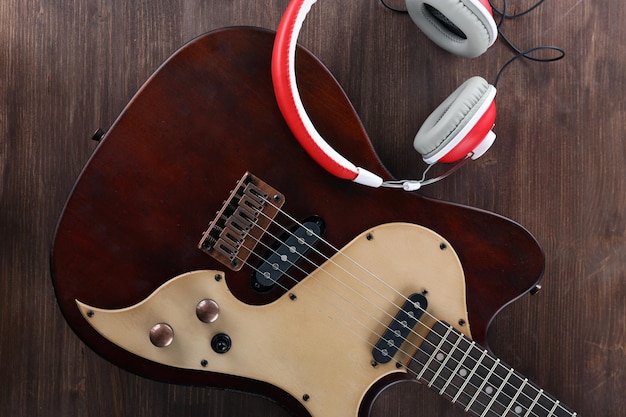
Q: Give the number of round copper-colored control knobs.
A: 2